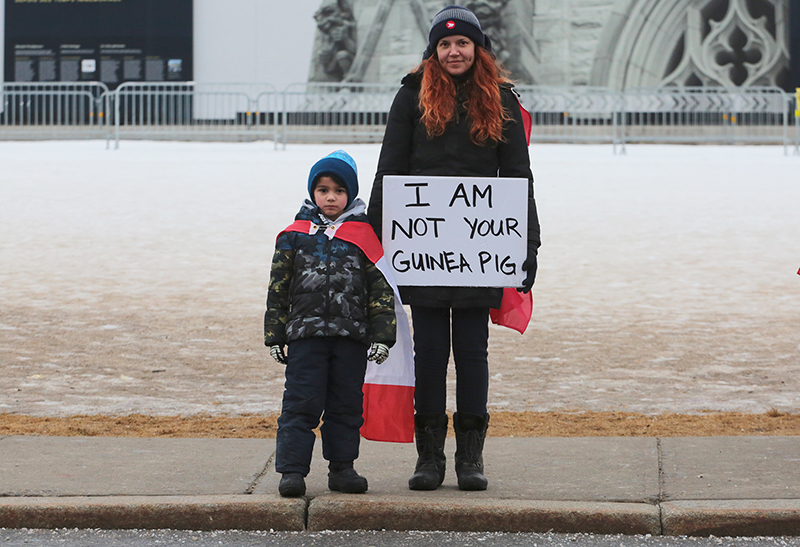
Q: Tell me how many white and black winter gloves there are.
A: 2